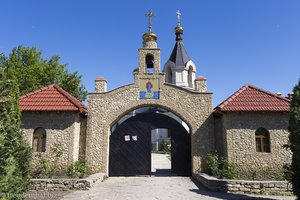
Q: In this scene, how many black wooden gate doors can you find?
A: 2